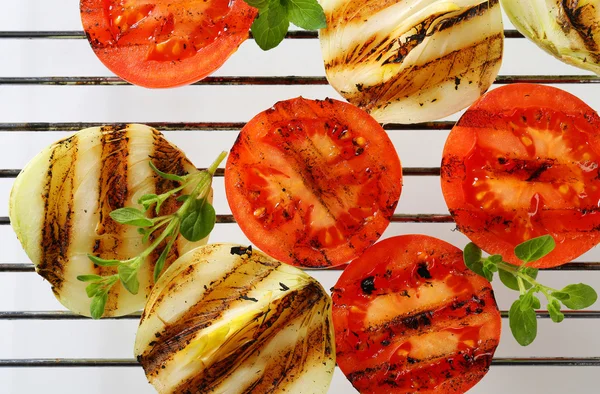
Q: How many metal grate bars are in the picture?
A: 8